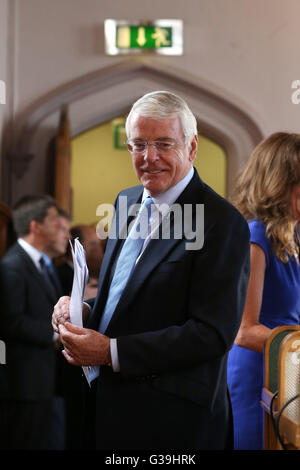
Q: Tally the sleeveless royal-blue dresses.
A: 1